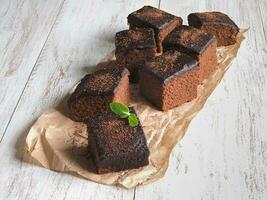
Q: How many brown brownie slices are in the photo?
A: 7